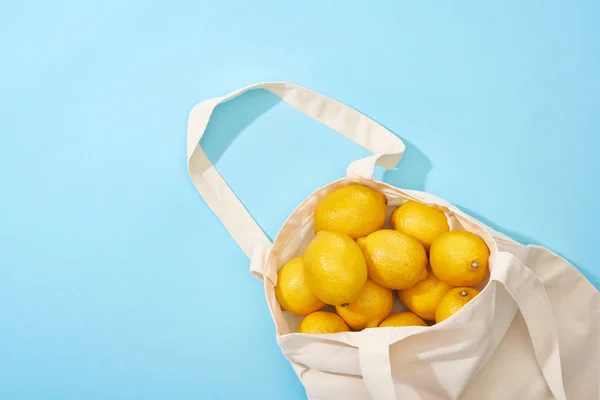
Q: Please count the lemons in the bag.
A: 11